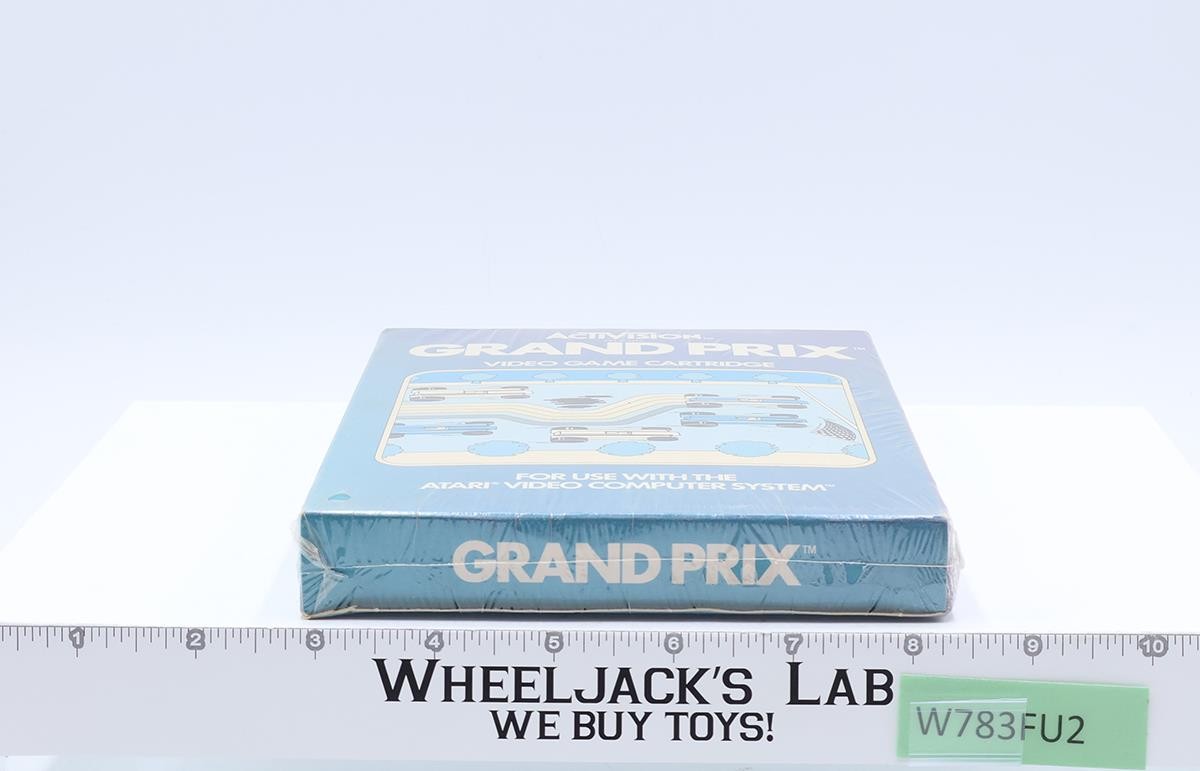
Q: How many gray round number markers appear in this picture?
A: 10